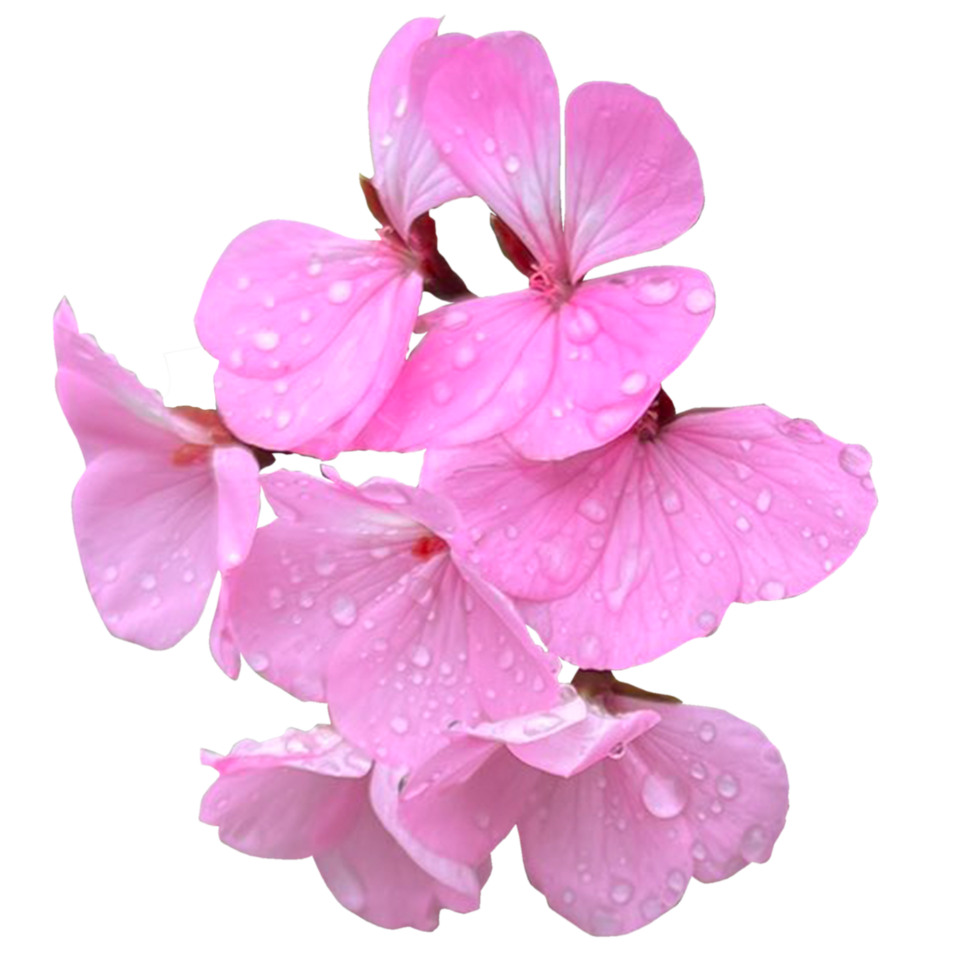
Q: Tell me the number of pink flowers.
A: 7